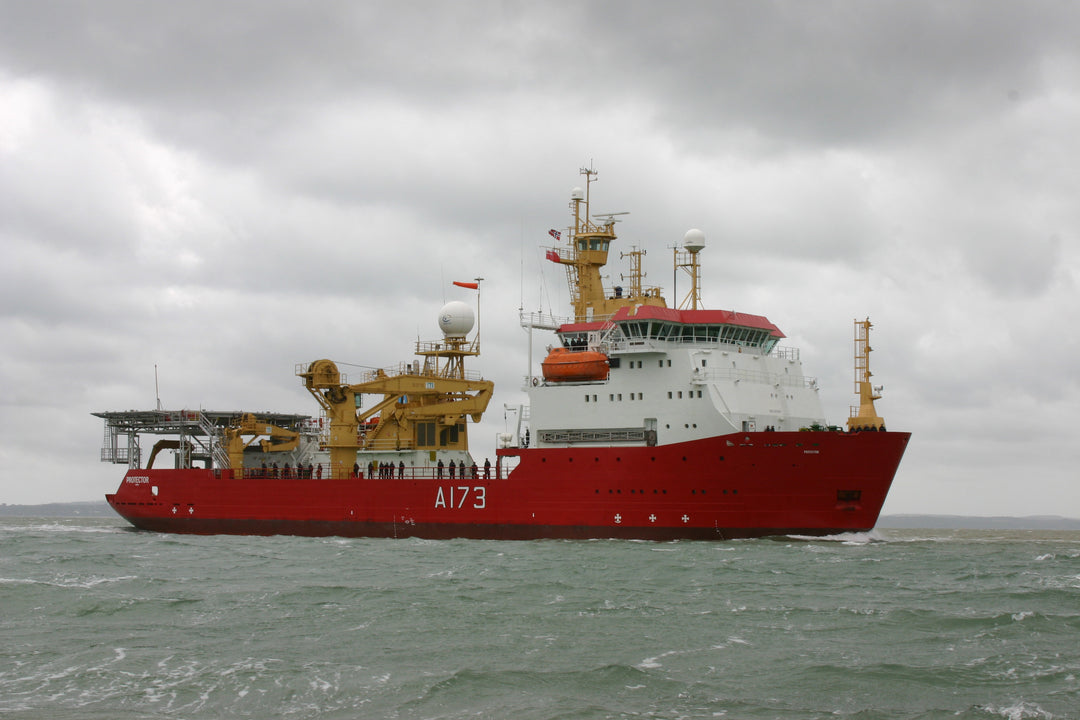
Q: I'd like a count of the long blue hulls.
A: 0